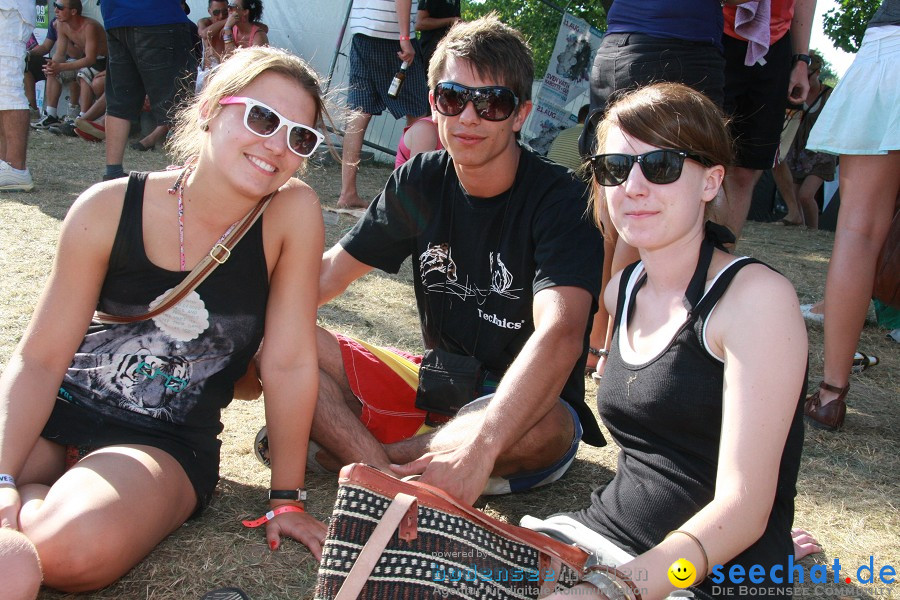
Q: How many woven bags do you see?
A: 1